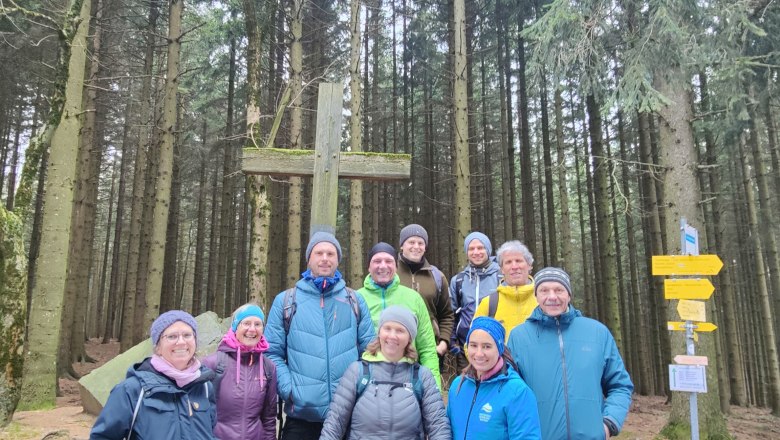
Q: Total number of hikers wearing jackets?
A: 10